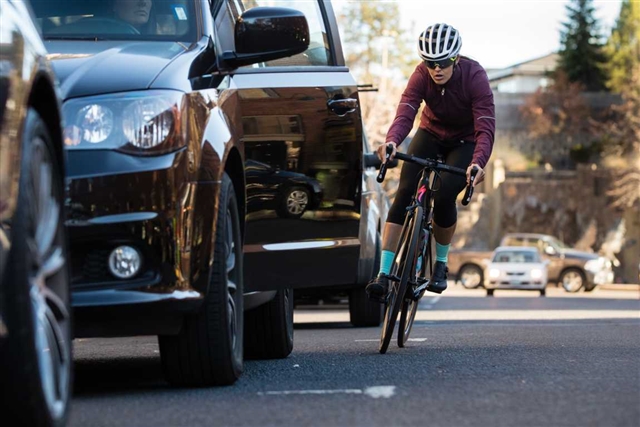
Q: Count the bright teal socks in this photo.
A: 2